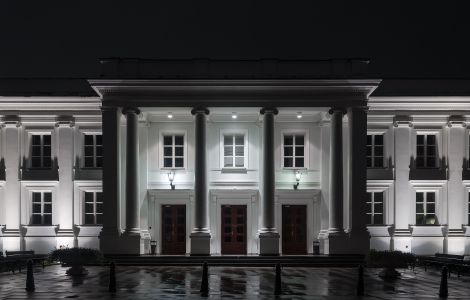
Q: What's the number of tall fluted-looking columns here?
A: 4